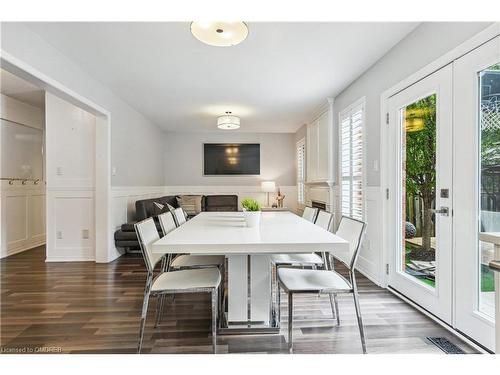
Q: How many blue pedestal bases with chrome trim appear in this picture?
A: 0